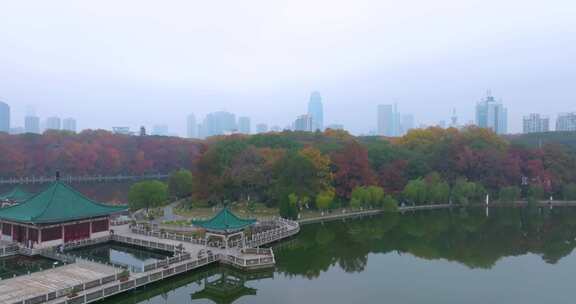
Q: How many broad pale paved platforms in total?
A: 1